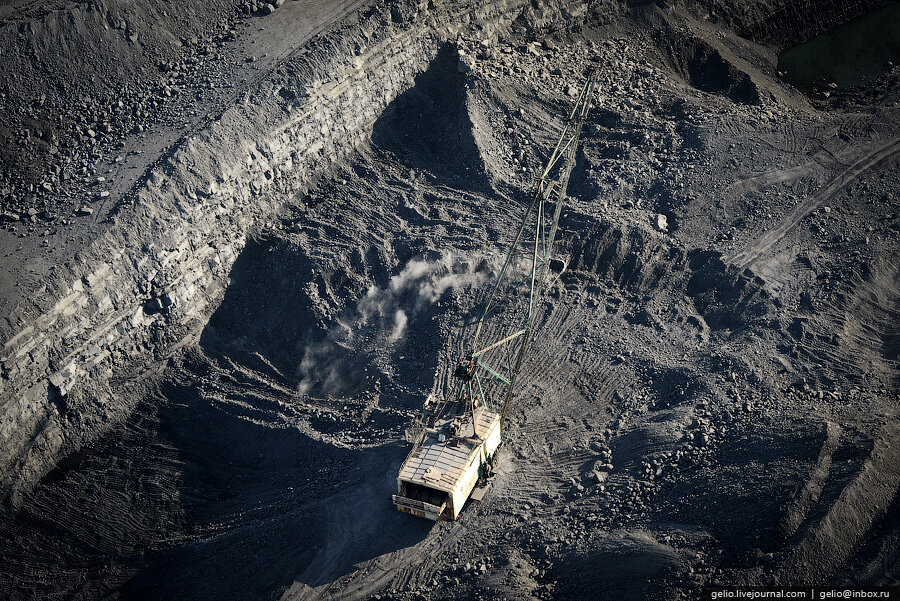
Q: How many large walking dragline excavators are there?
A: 1